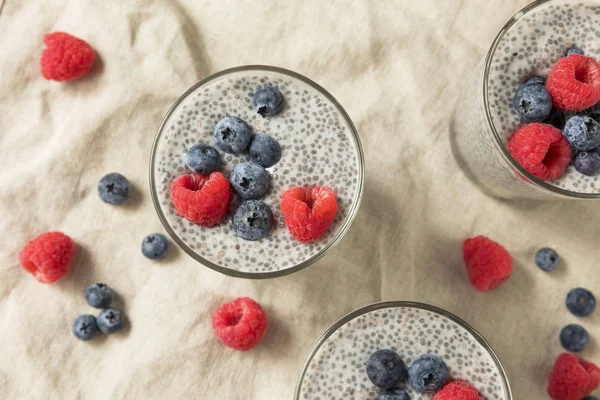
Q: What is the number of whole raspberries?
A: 9